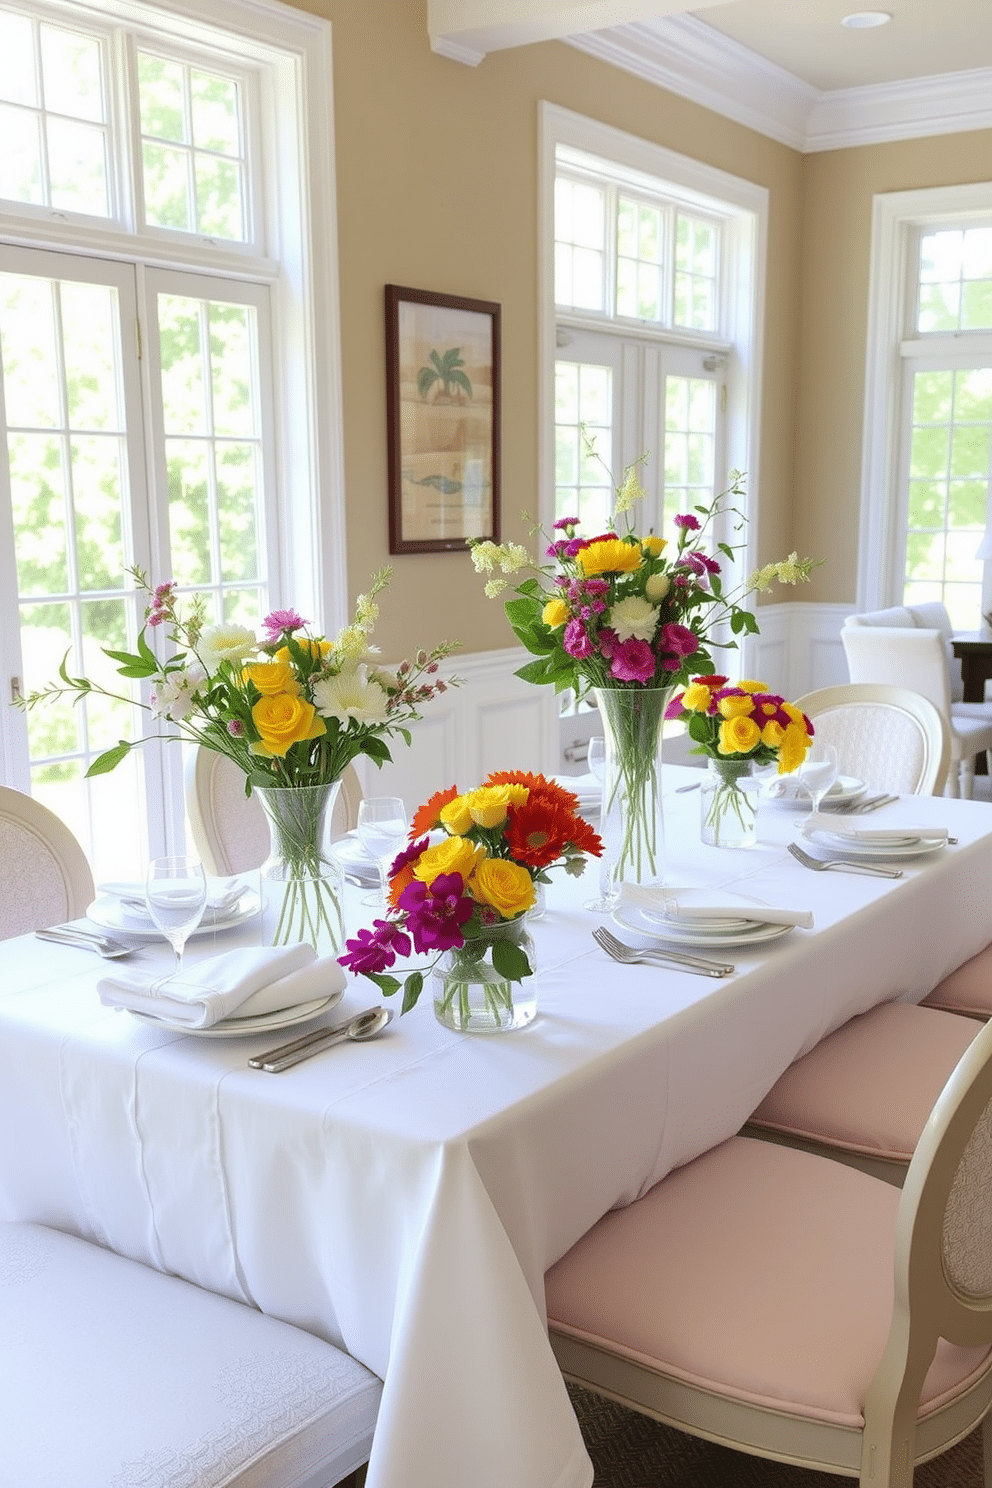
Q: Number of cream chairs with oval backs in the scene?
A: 4